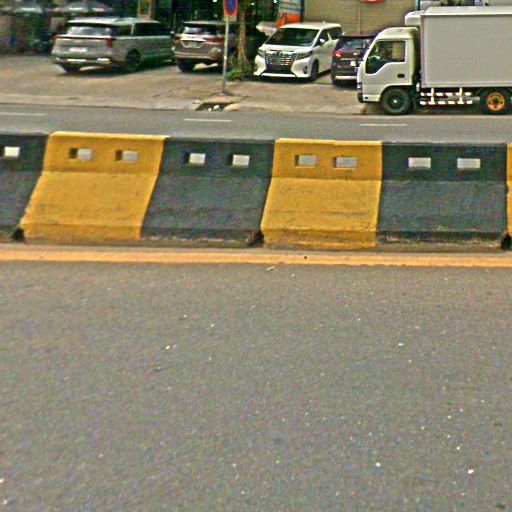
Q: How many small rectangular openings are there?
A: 9